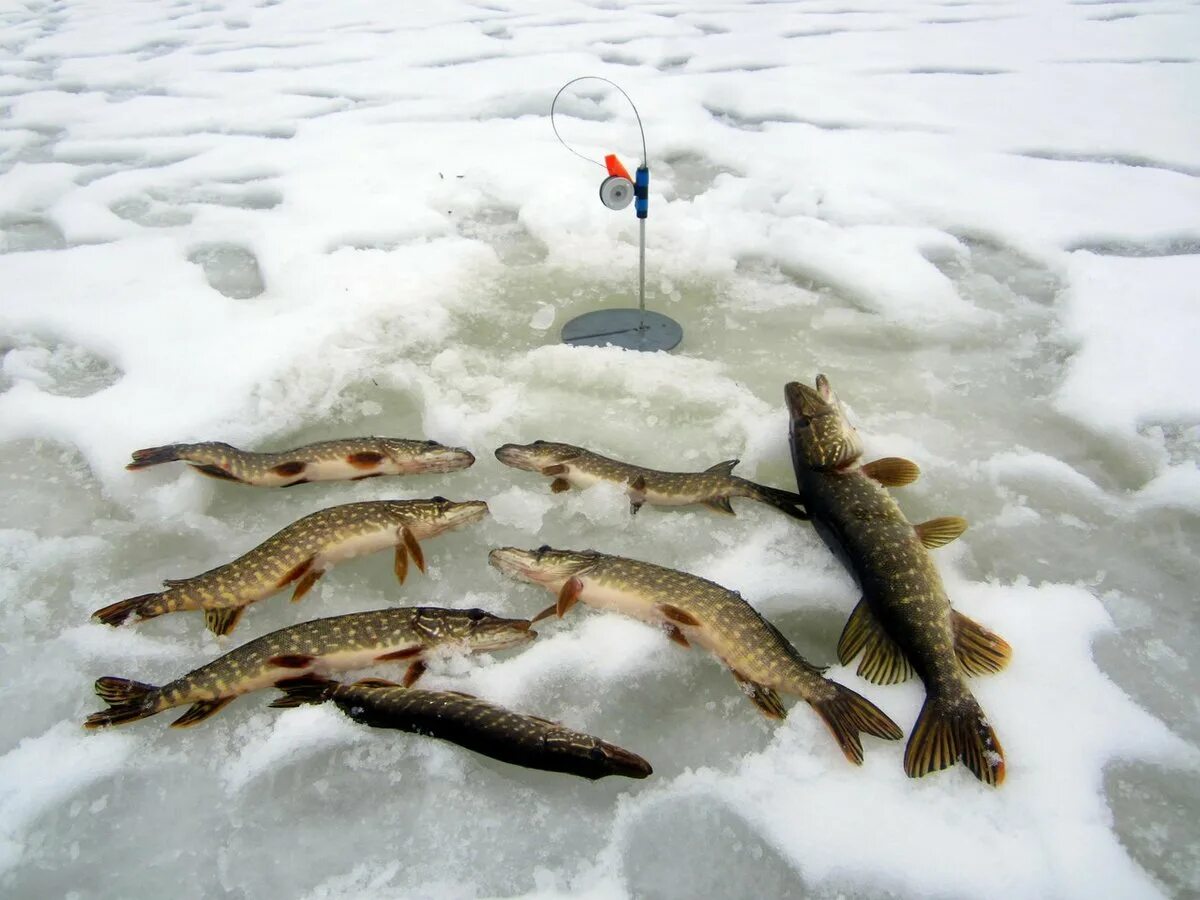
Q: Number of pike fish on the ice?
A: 7